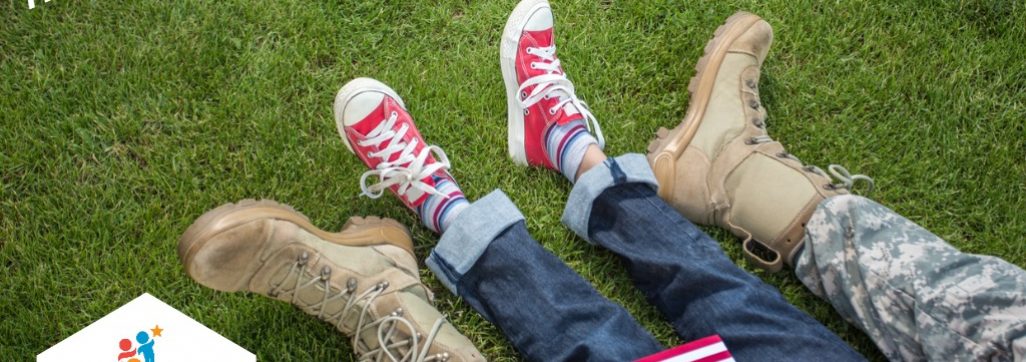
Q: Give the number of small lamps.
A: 0